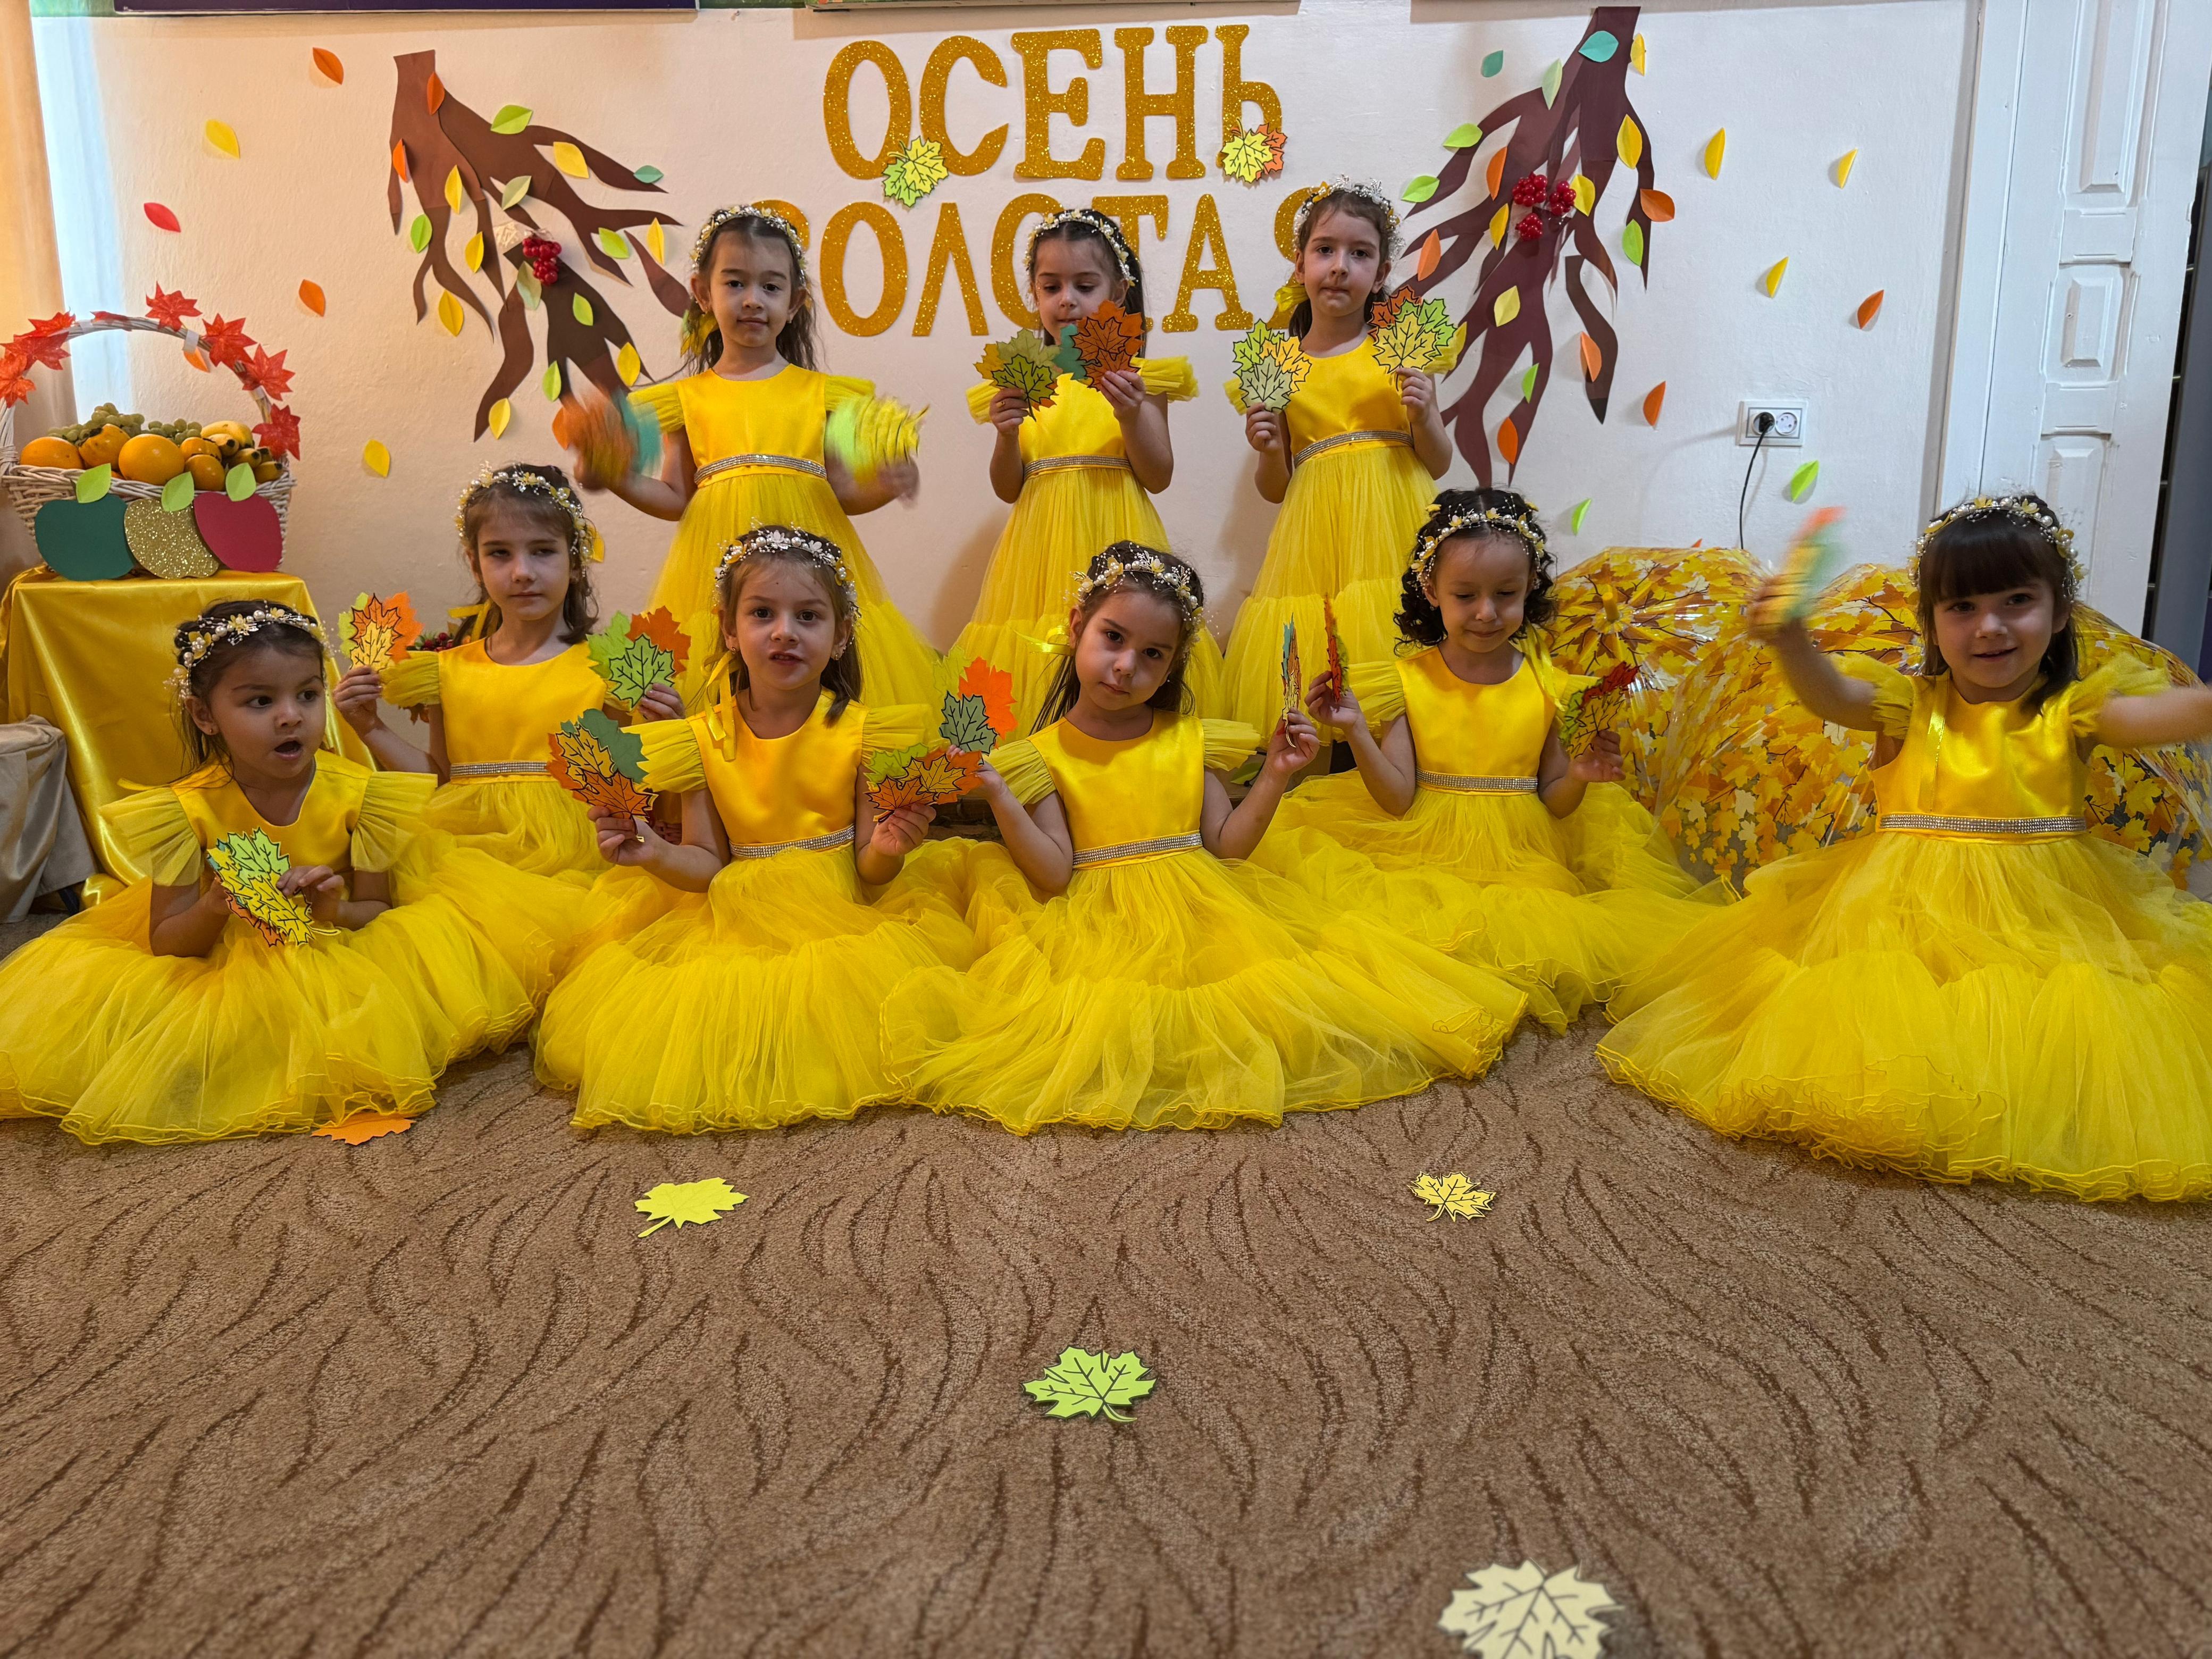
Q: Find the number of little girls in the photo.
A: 9